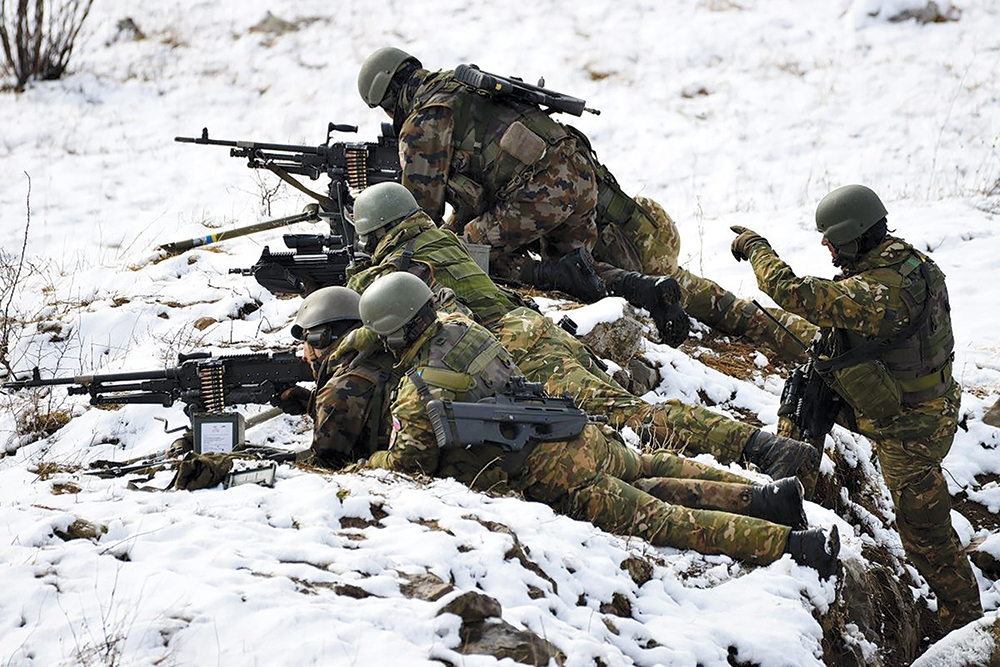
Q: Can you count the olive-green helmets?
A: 5